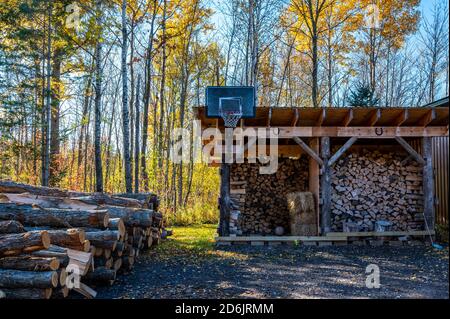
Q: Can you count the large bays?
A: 2